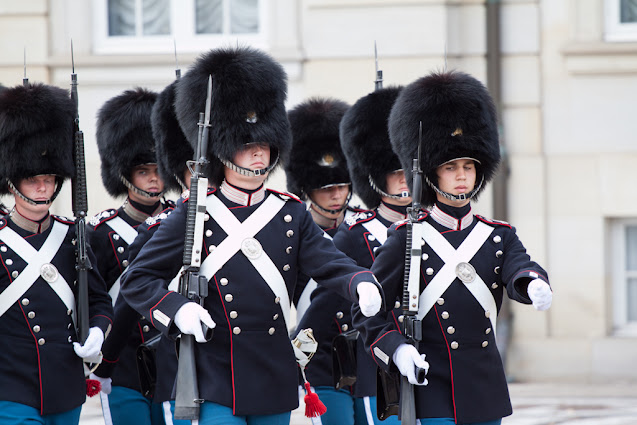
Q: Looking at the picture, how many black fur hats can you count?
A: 7